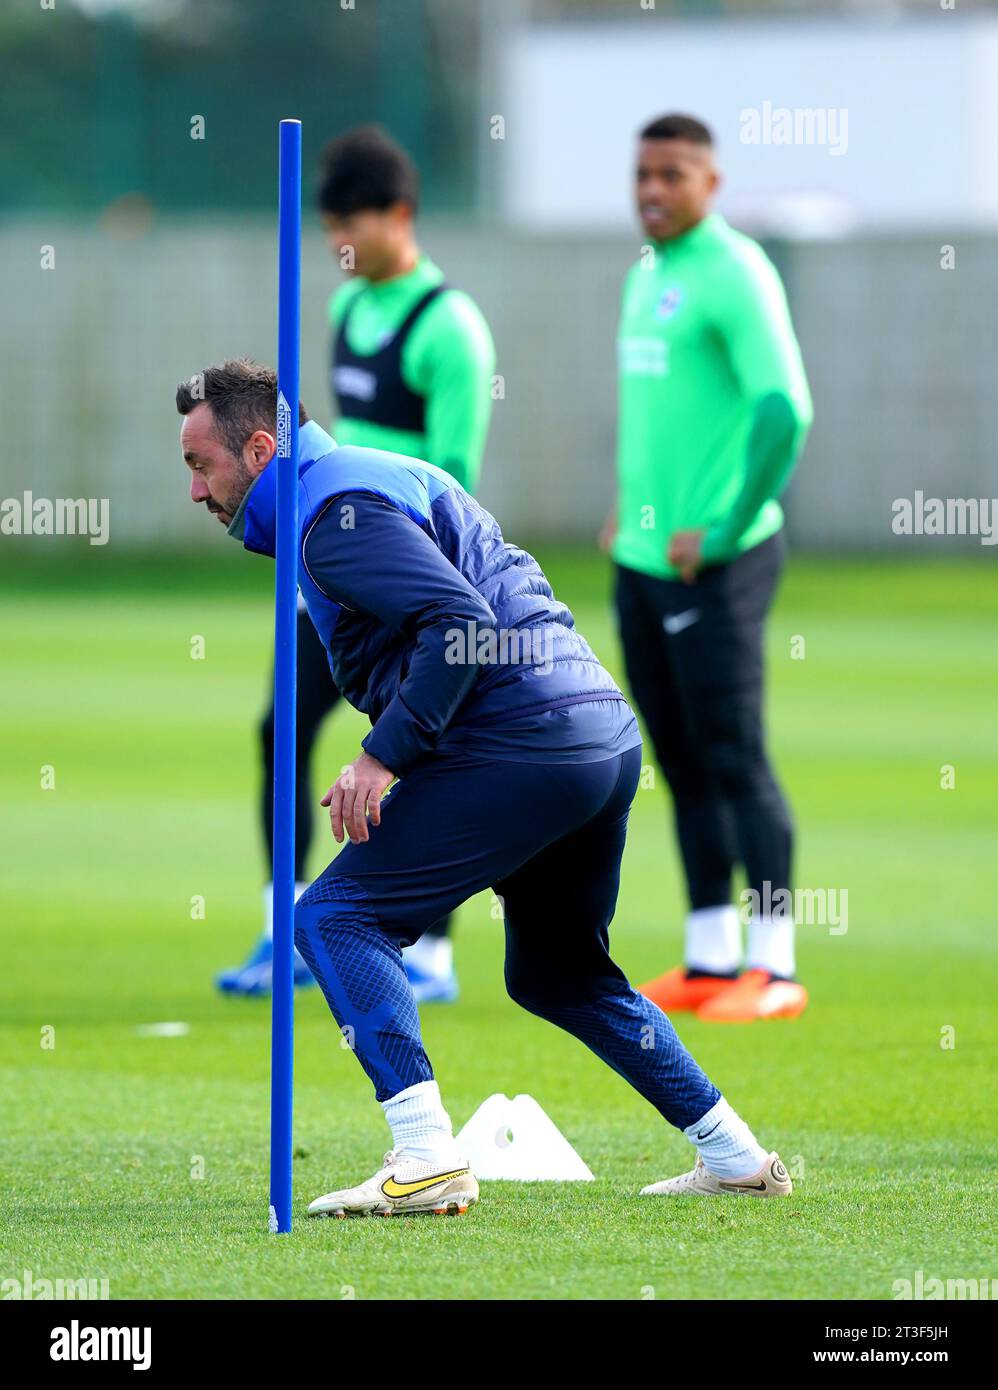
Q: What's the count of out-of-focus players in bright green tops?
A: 2